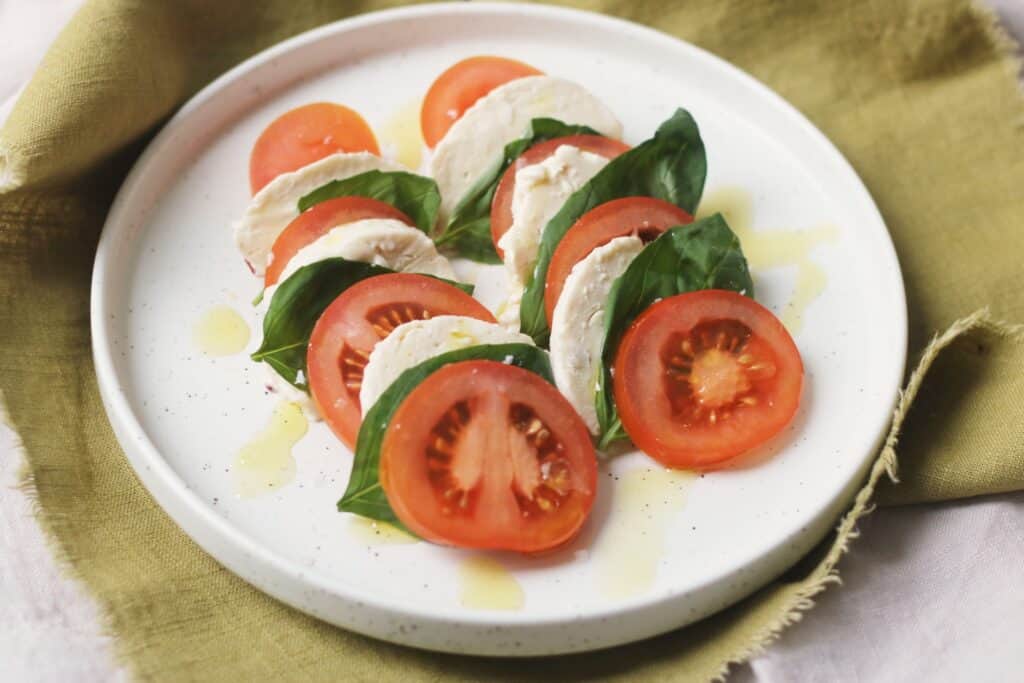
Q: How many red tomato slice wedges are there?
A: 8